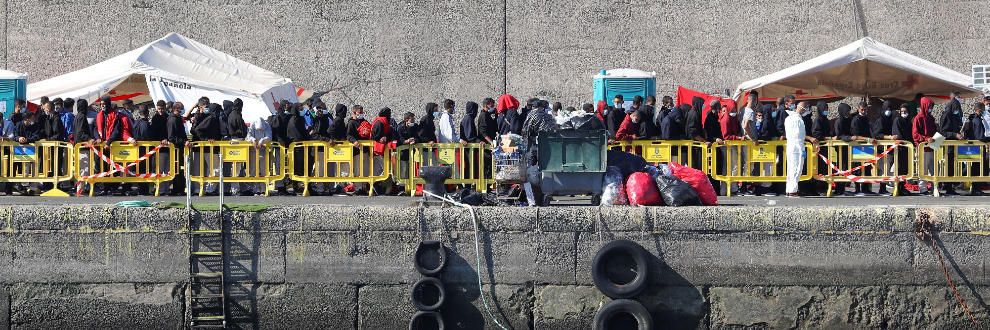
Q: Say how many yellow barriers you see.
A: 9